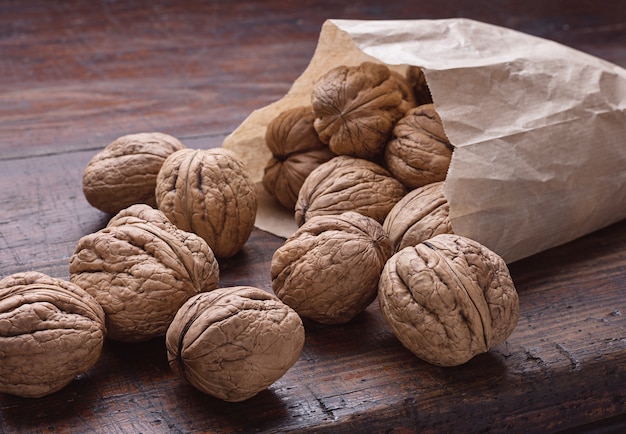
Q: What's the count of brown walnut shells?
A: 13